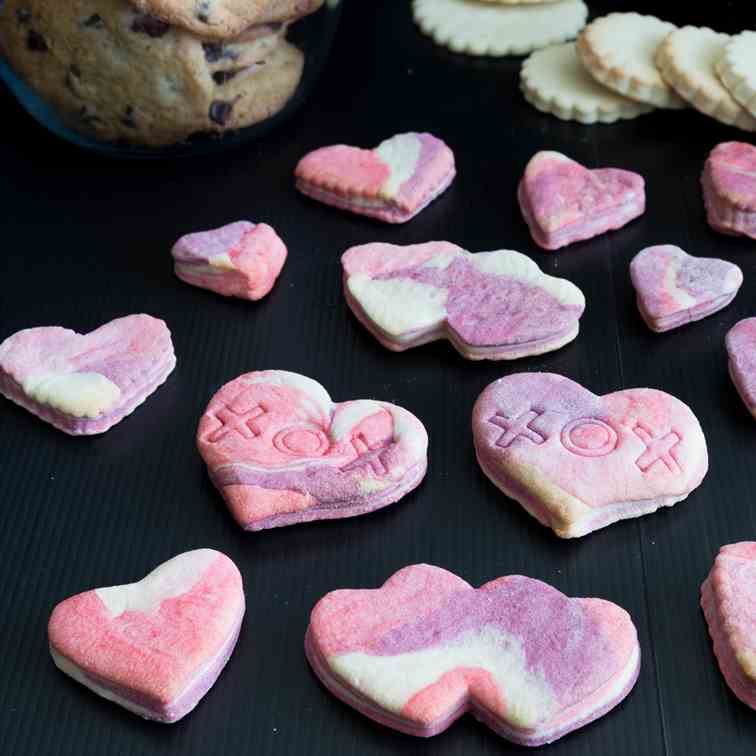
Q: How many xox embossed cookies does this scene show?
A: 2